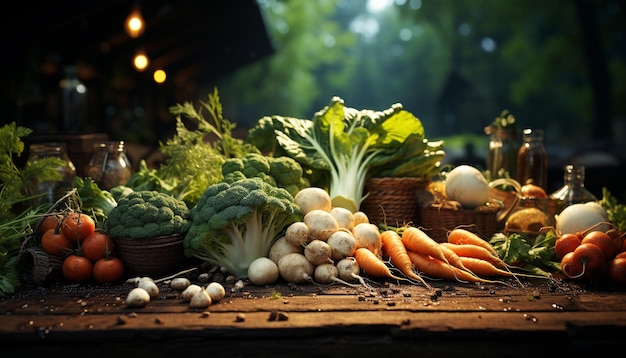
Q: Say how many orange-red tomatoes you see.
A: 11